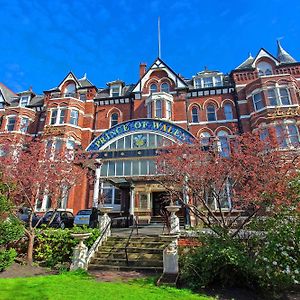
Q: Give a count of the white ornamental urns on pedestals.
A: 4